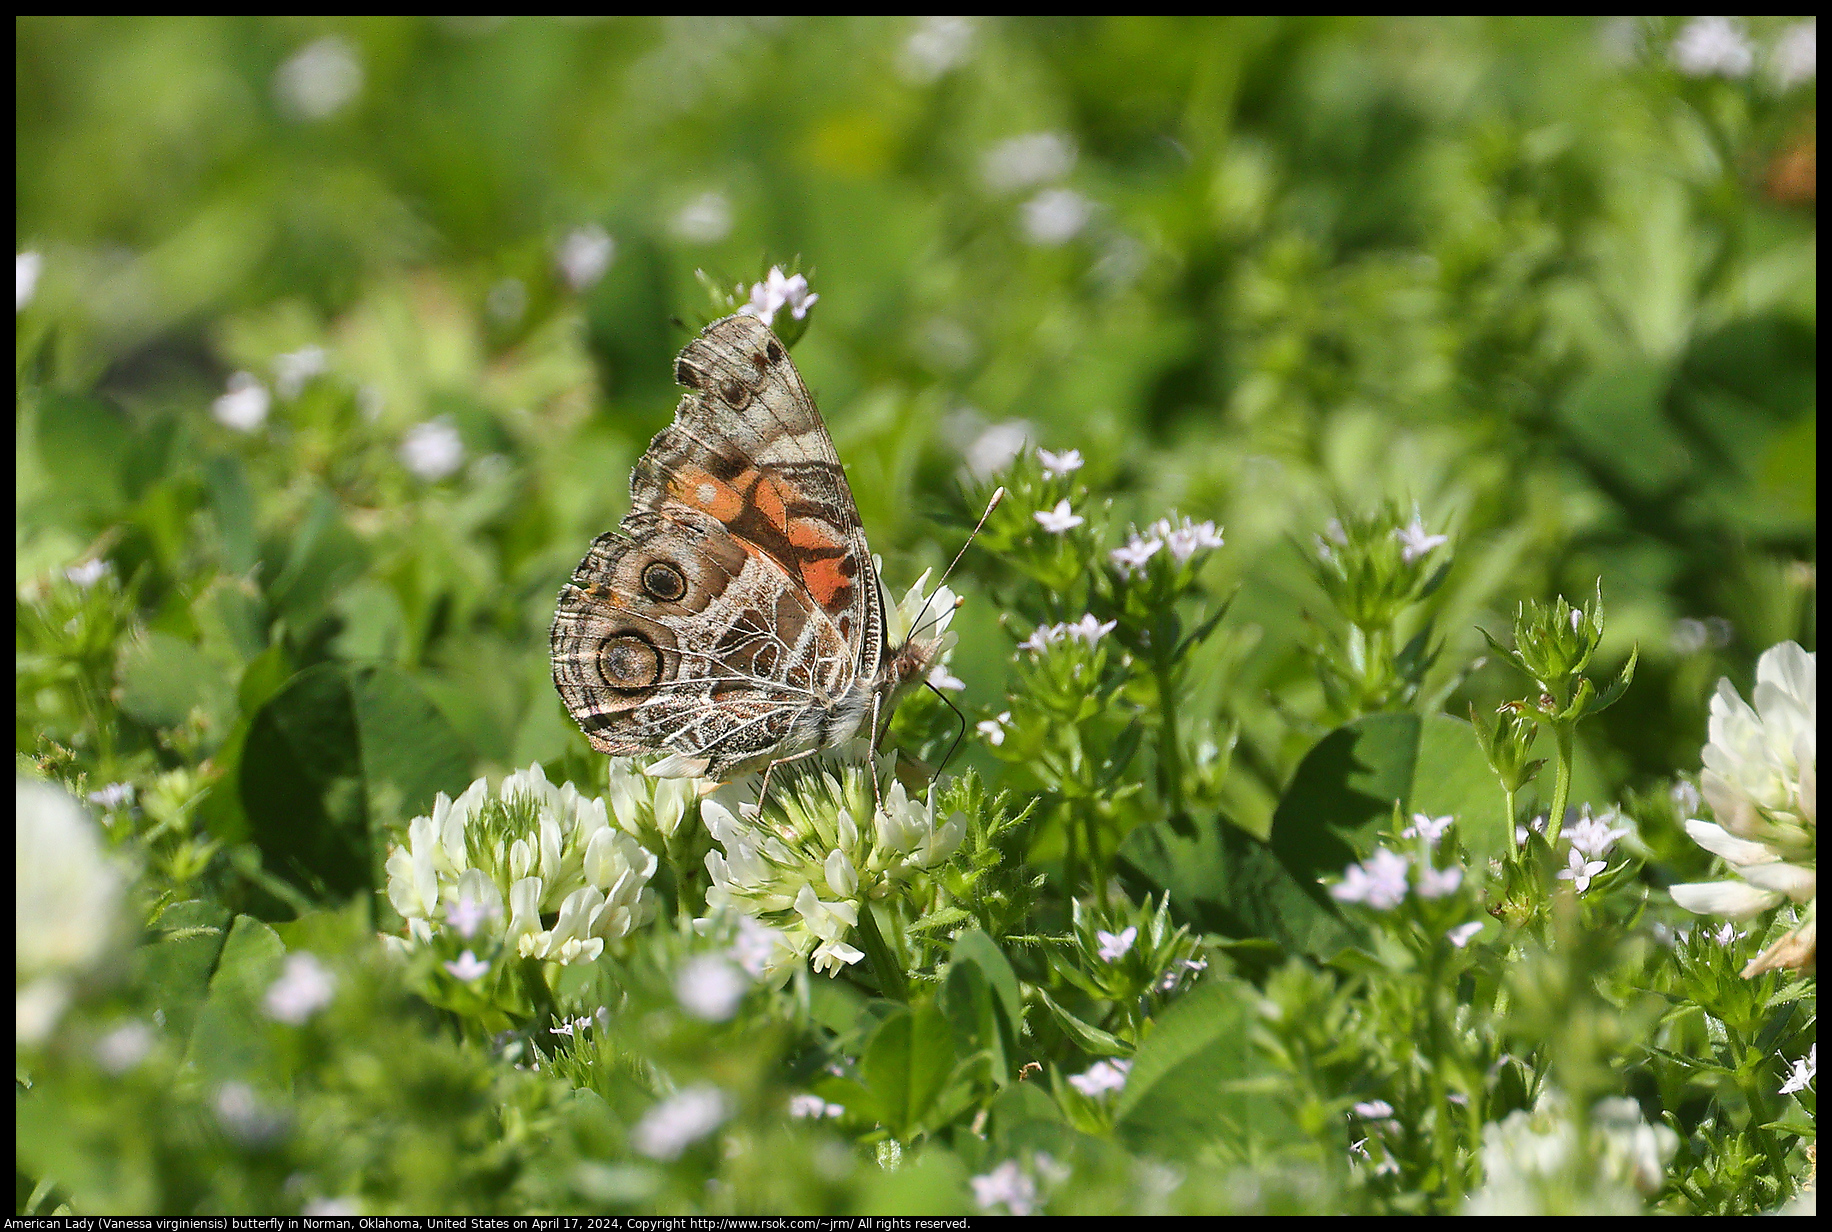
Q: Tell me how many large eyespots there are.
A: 2